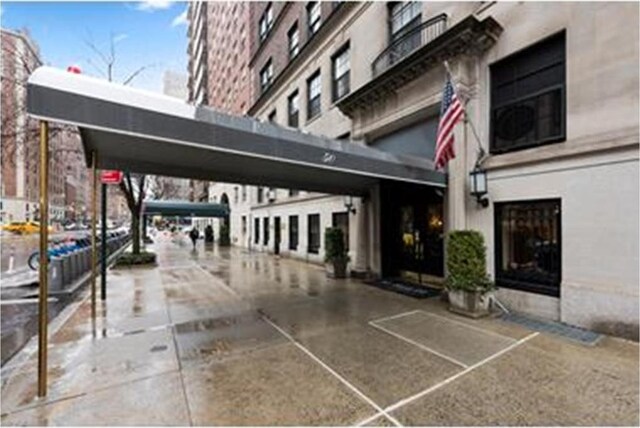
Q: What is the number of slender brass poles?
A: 2